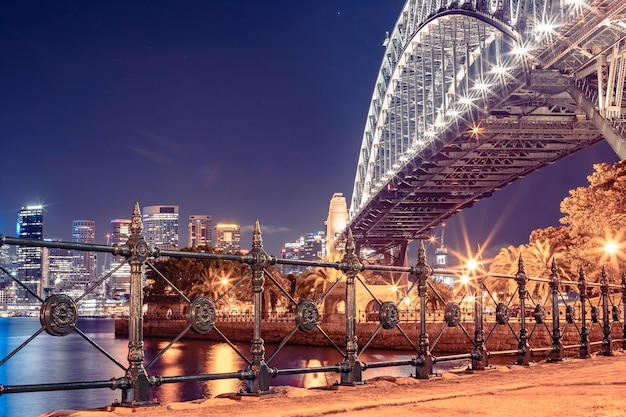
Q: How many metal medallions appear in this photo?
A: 10